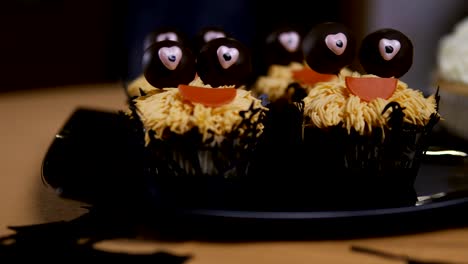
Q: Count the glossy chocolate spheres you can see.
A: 7